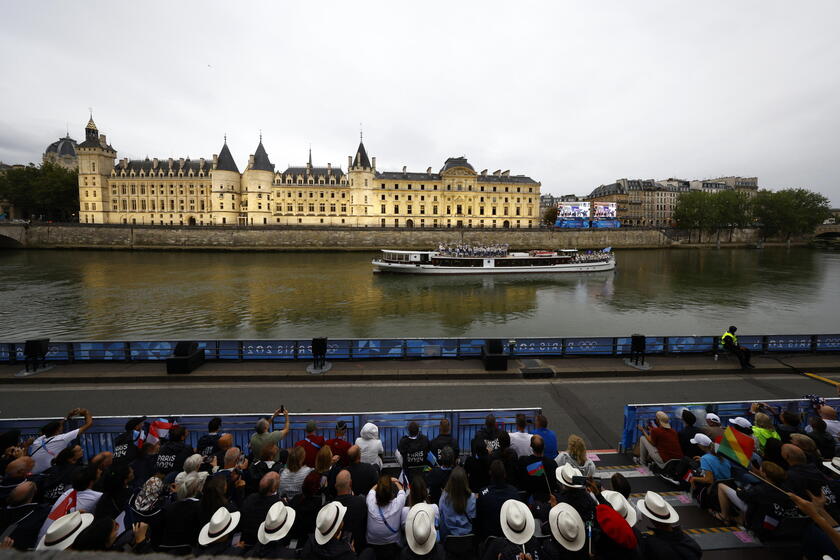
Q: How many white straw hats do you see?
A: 11